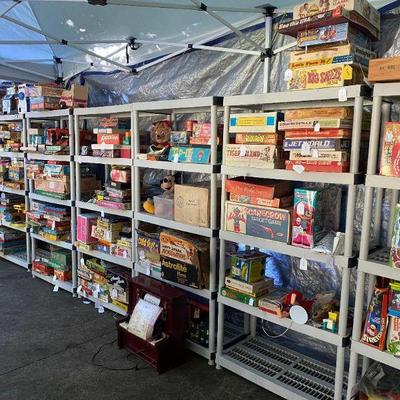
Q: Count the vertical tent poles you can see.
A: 2